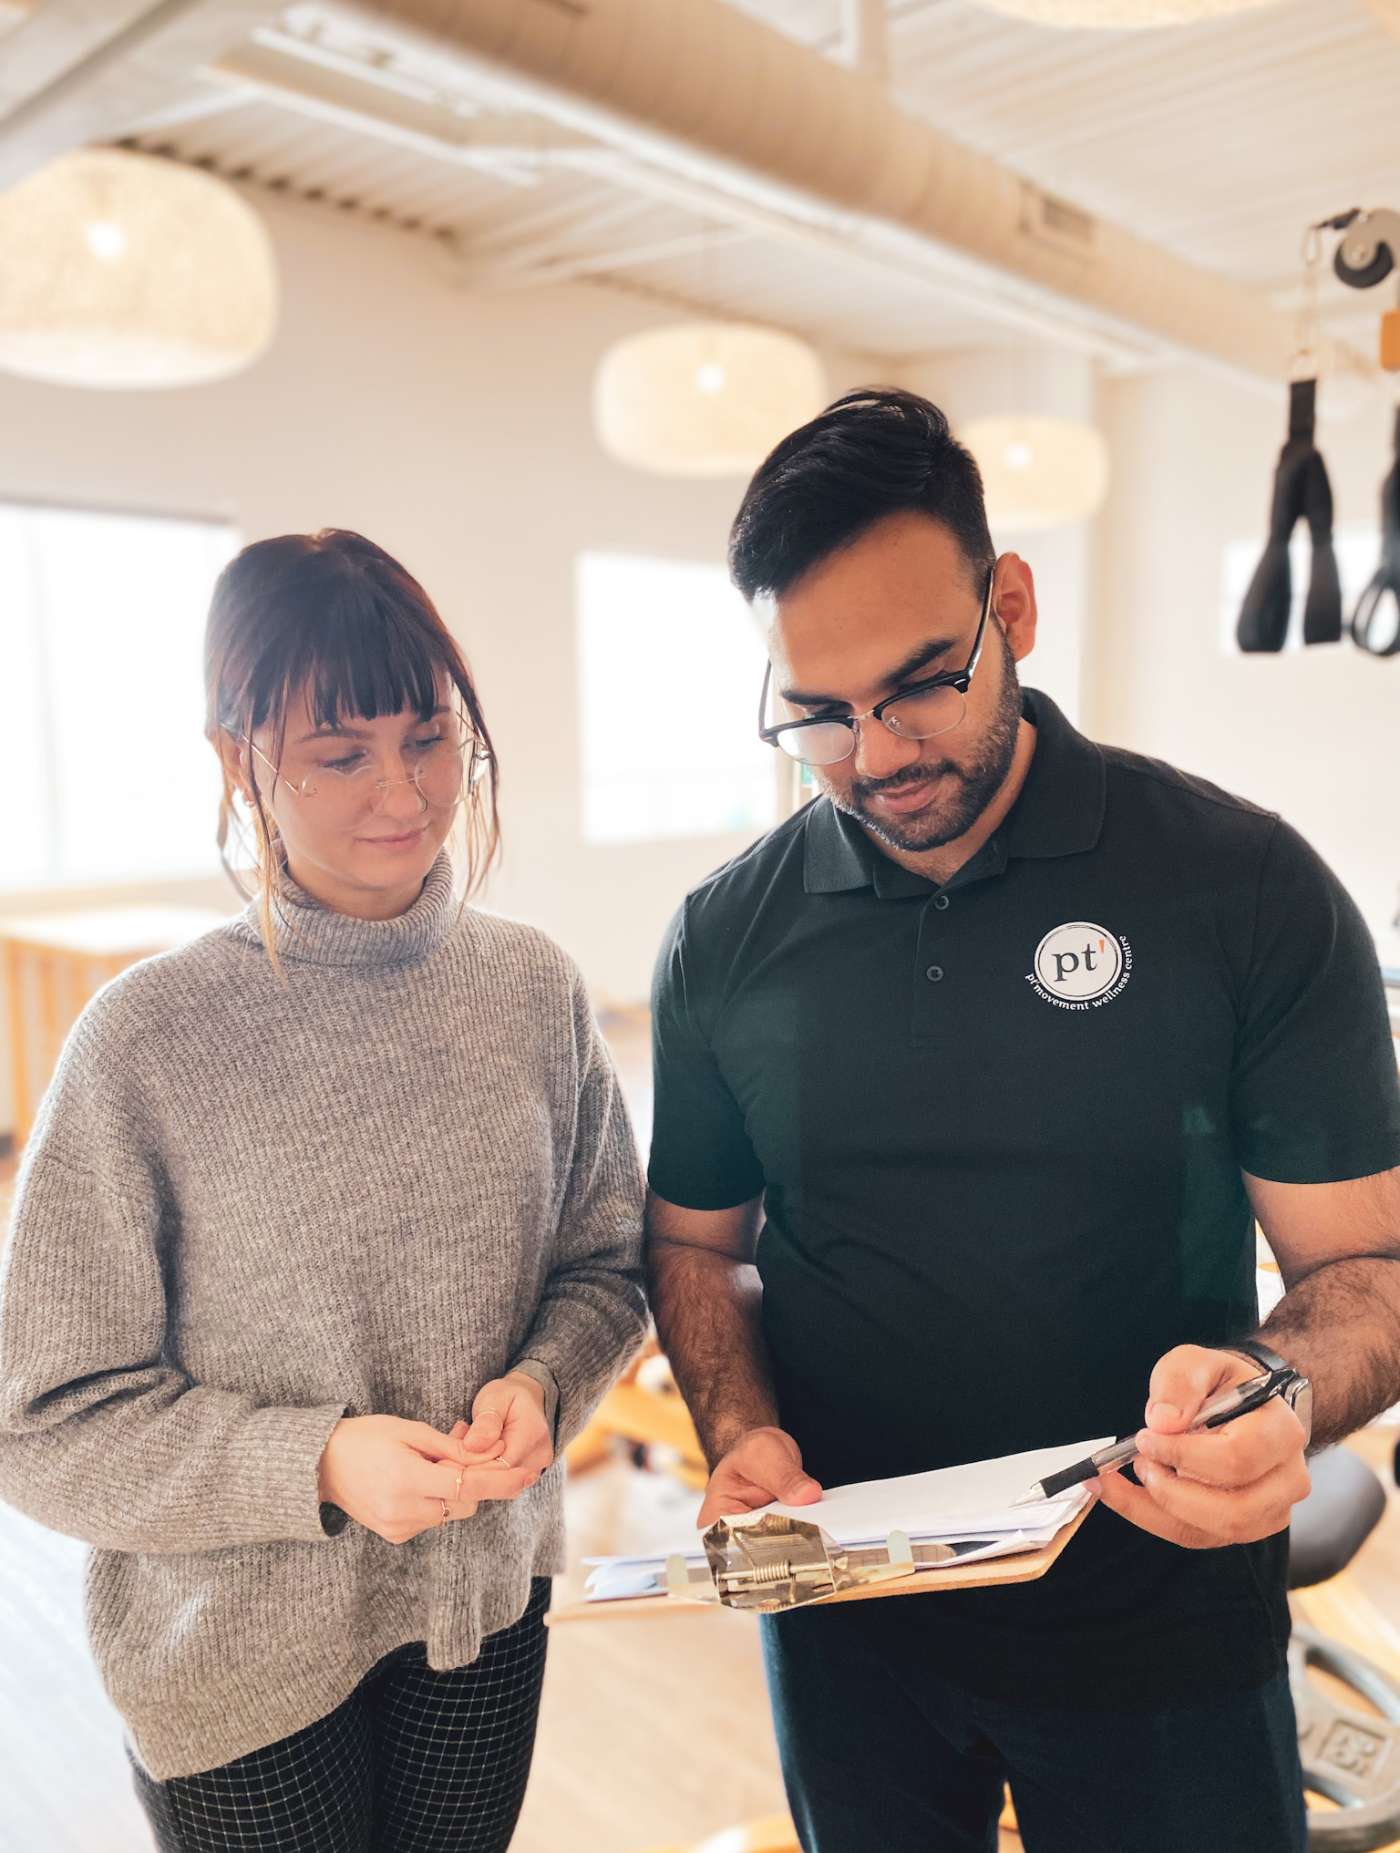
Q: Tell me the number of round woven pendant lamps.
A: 4